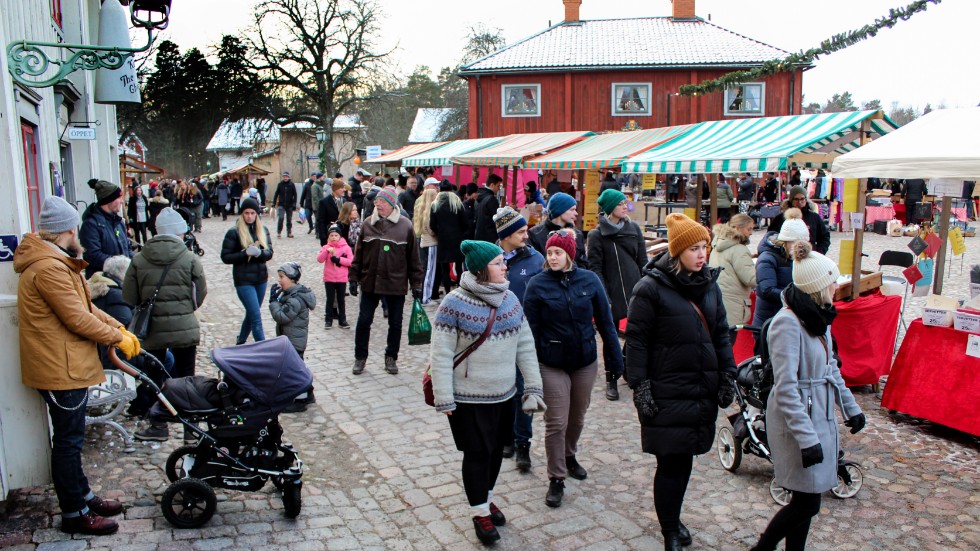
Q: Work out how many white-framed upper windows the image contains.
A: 3